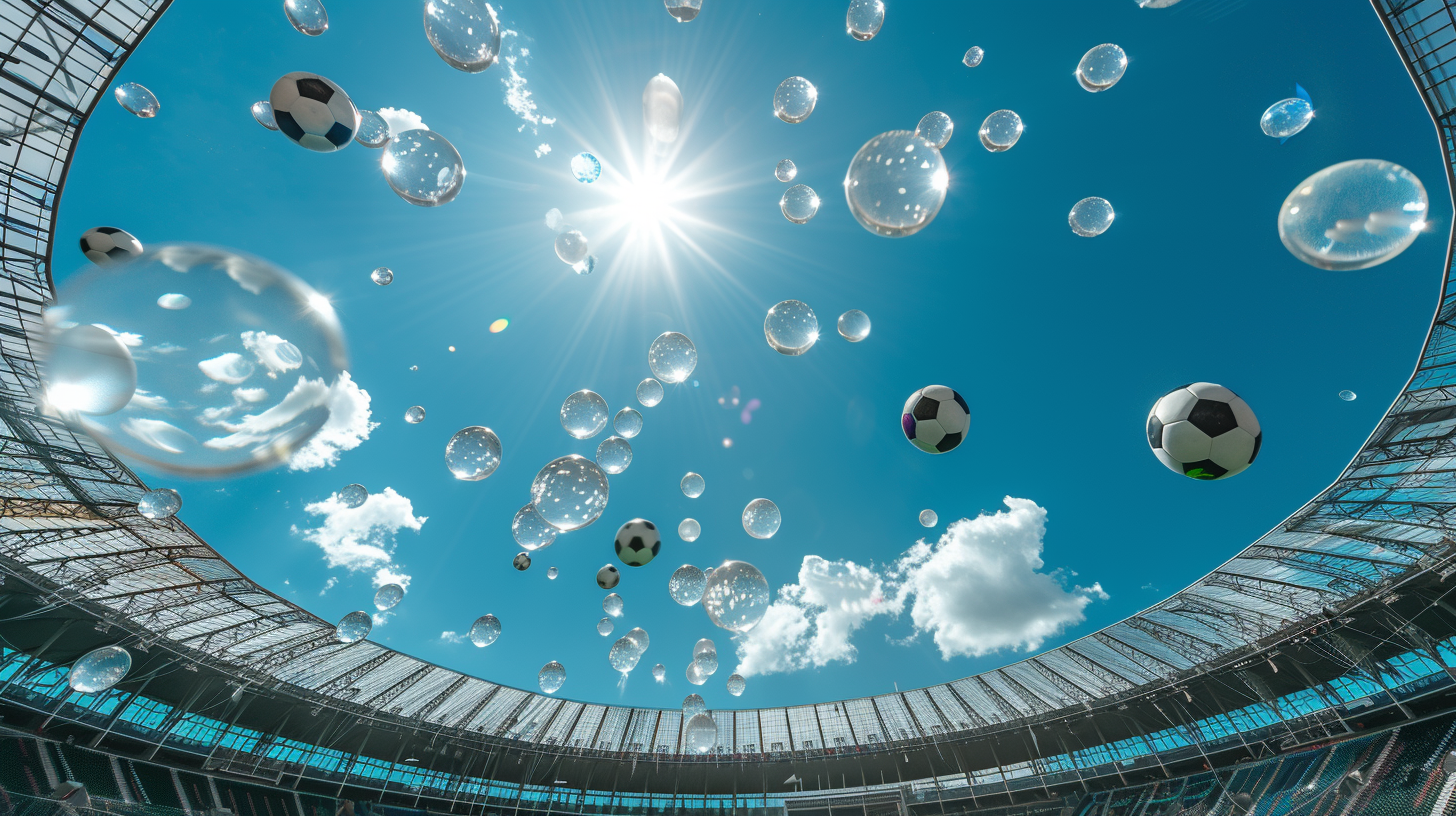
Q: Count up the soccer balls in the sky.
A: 7